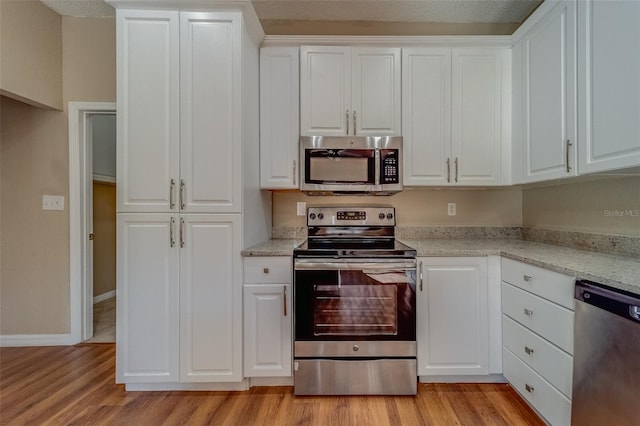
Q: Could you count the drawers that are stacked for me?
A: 4